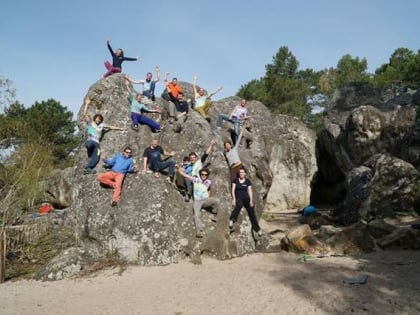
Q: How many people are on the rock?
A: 15